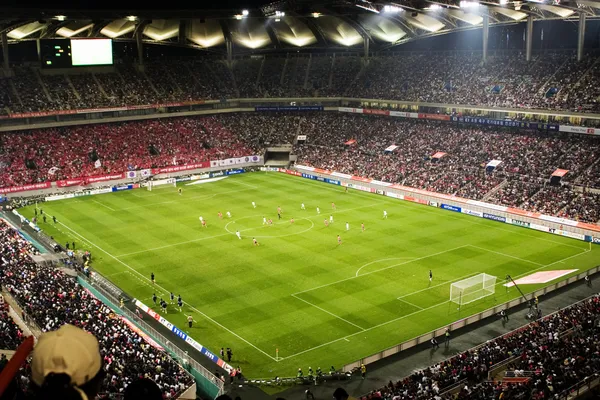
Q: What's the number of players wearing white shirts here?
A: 10